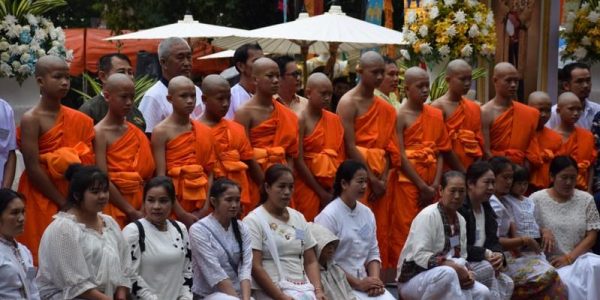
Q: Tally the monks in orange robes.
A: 12